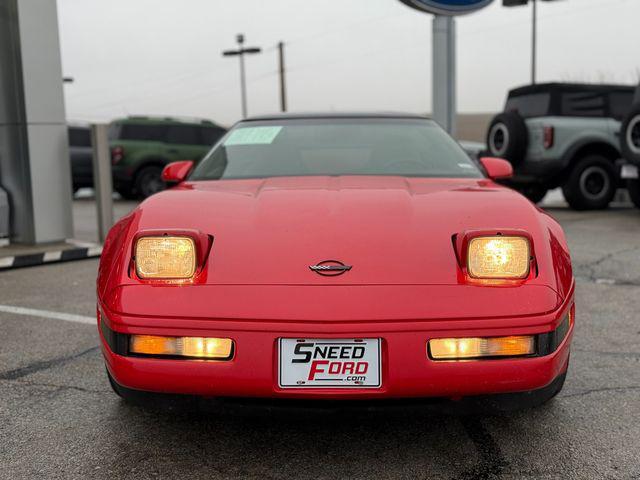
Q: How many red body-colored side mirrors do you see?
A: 2